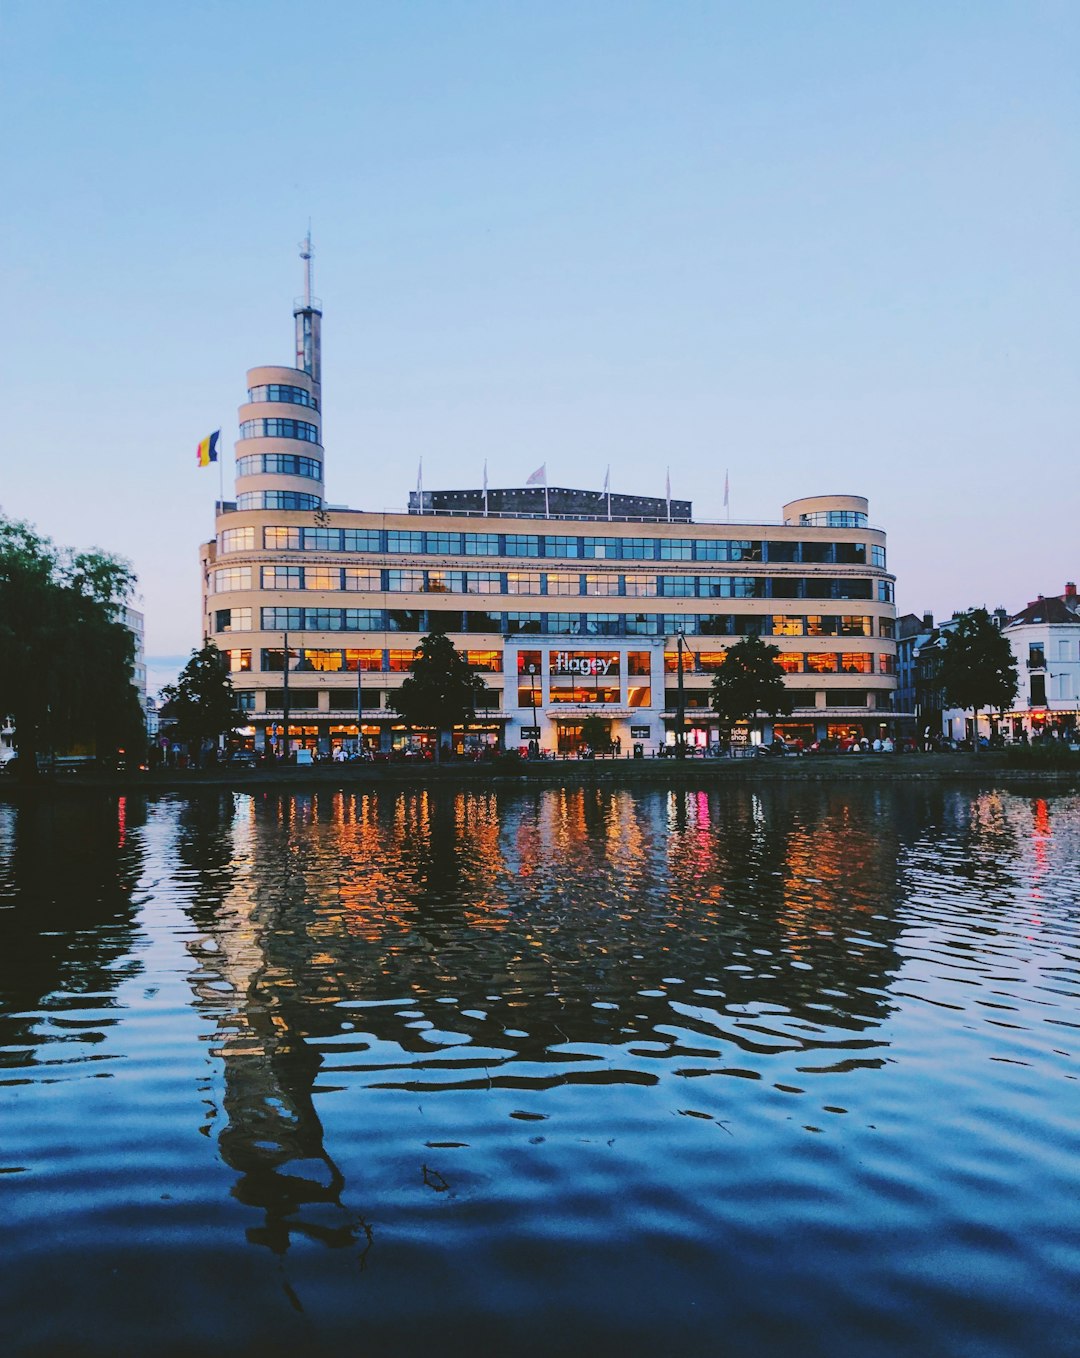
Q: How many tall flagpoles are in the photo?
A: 7